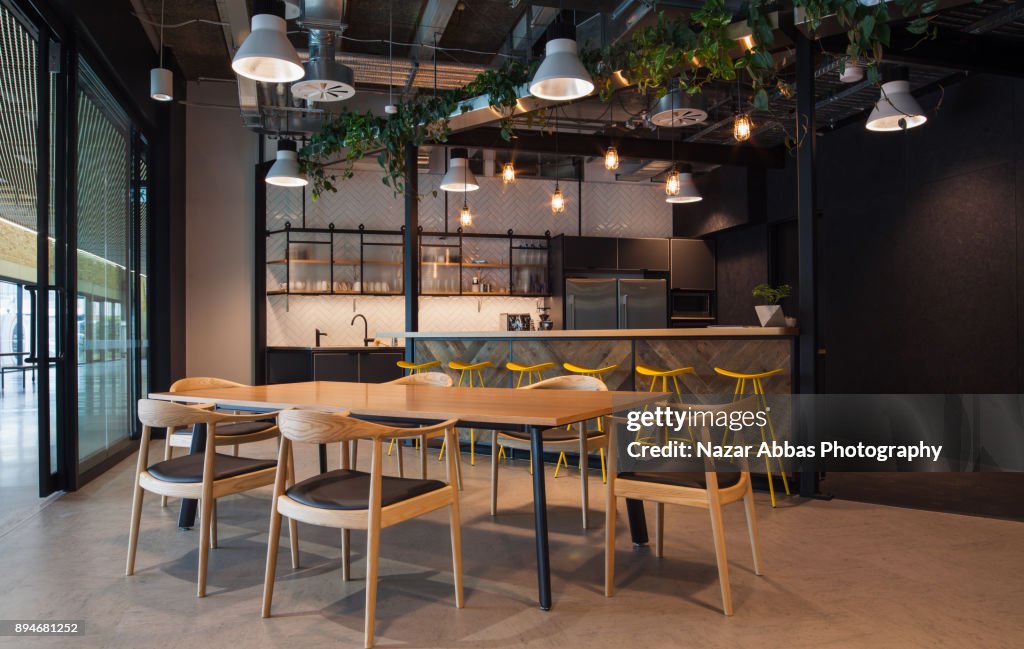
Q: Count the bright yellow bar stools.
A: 6